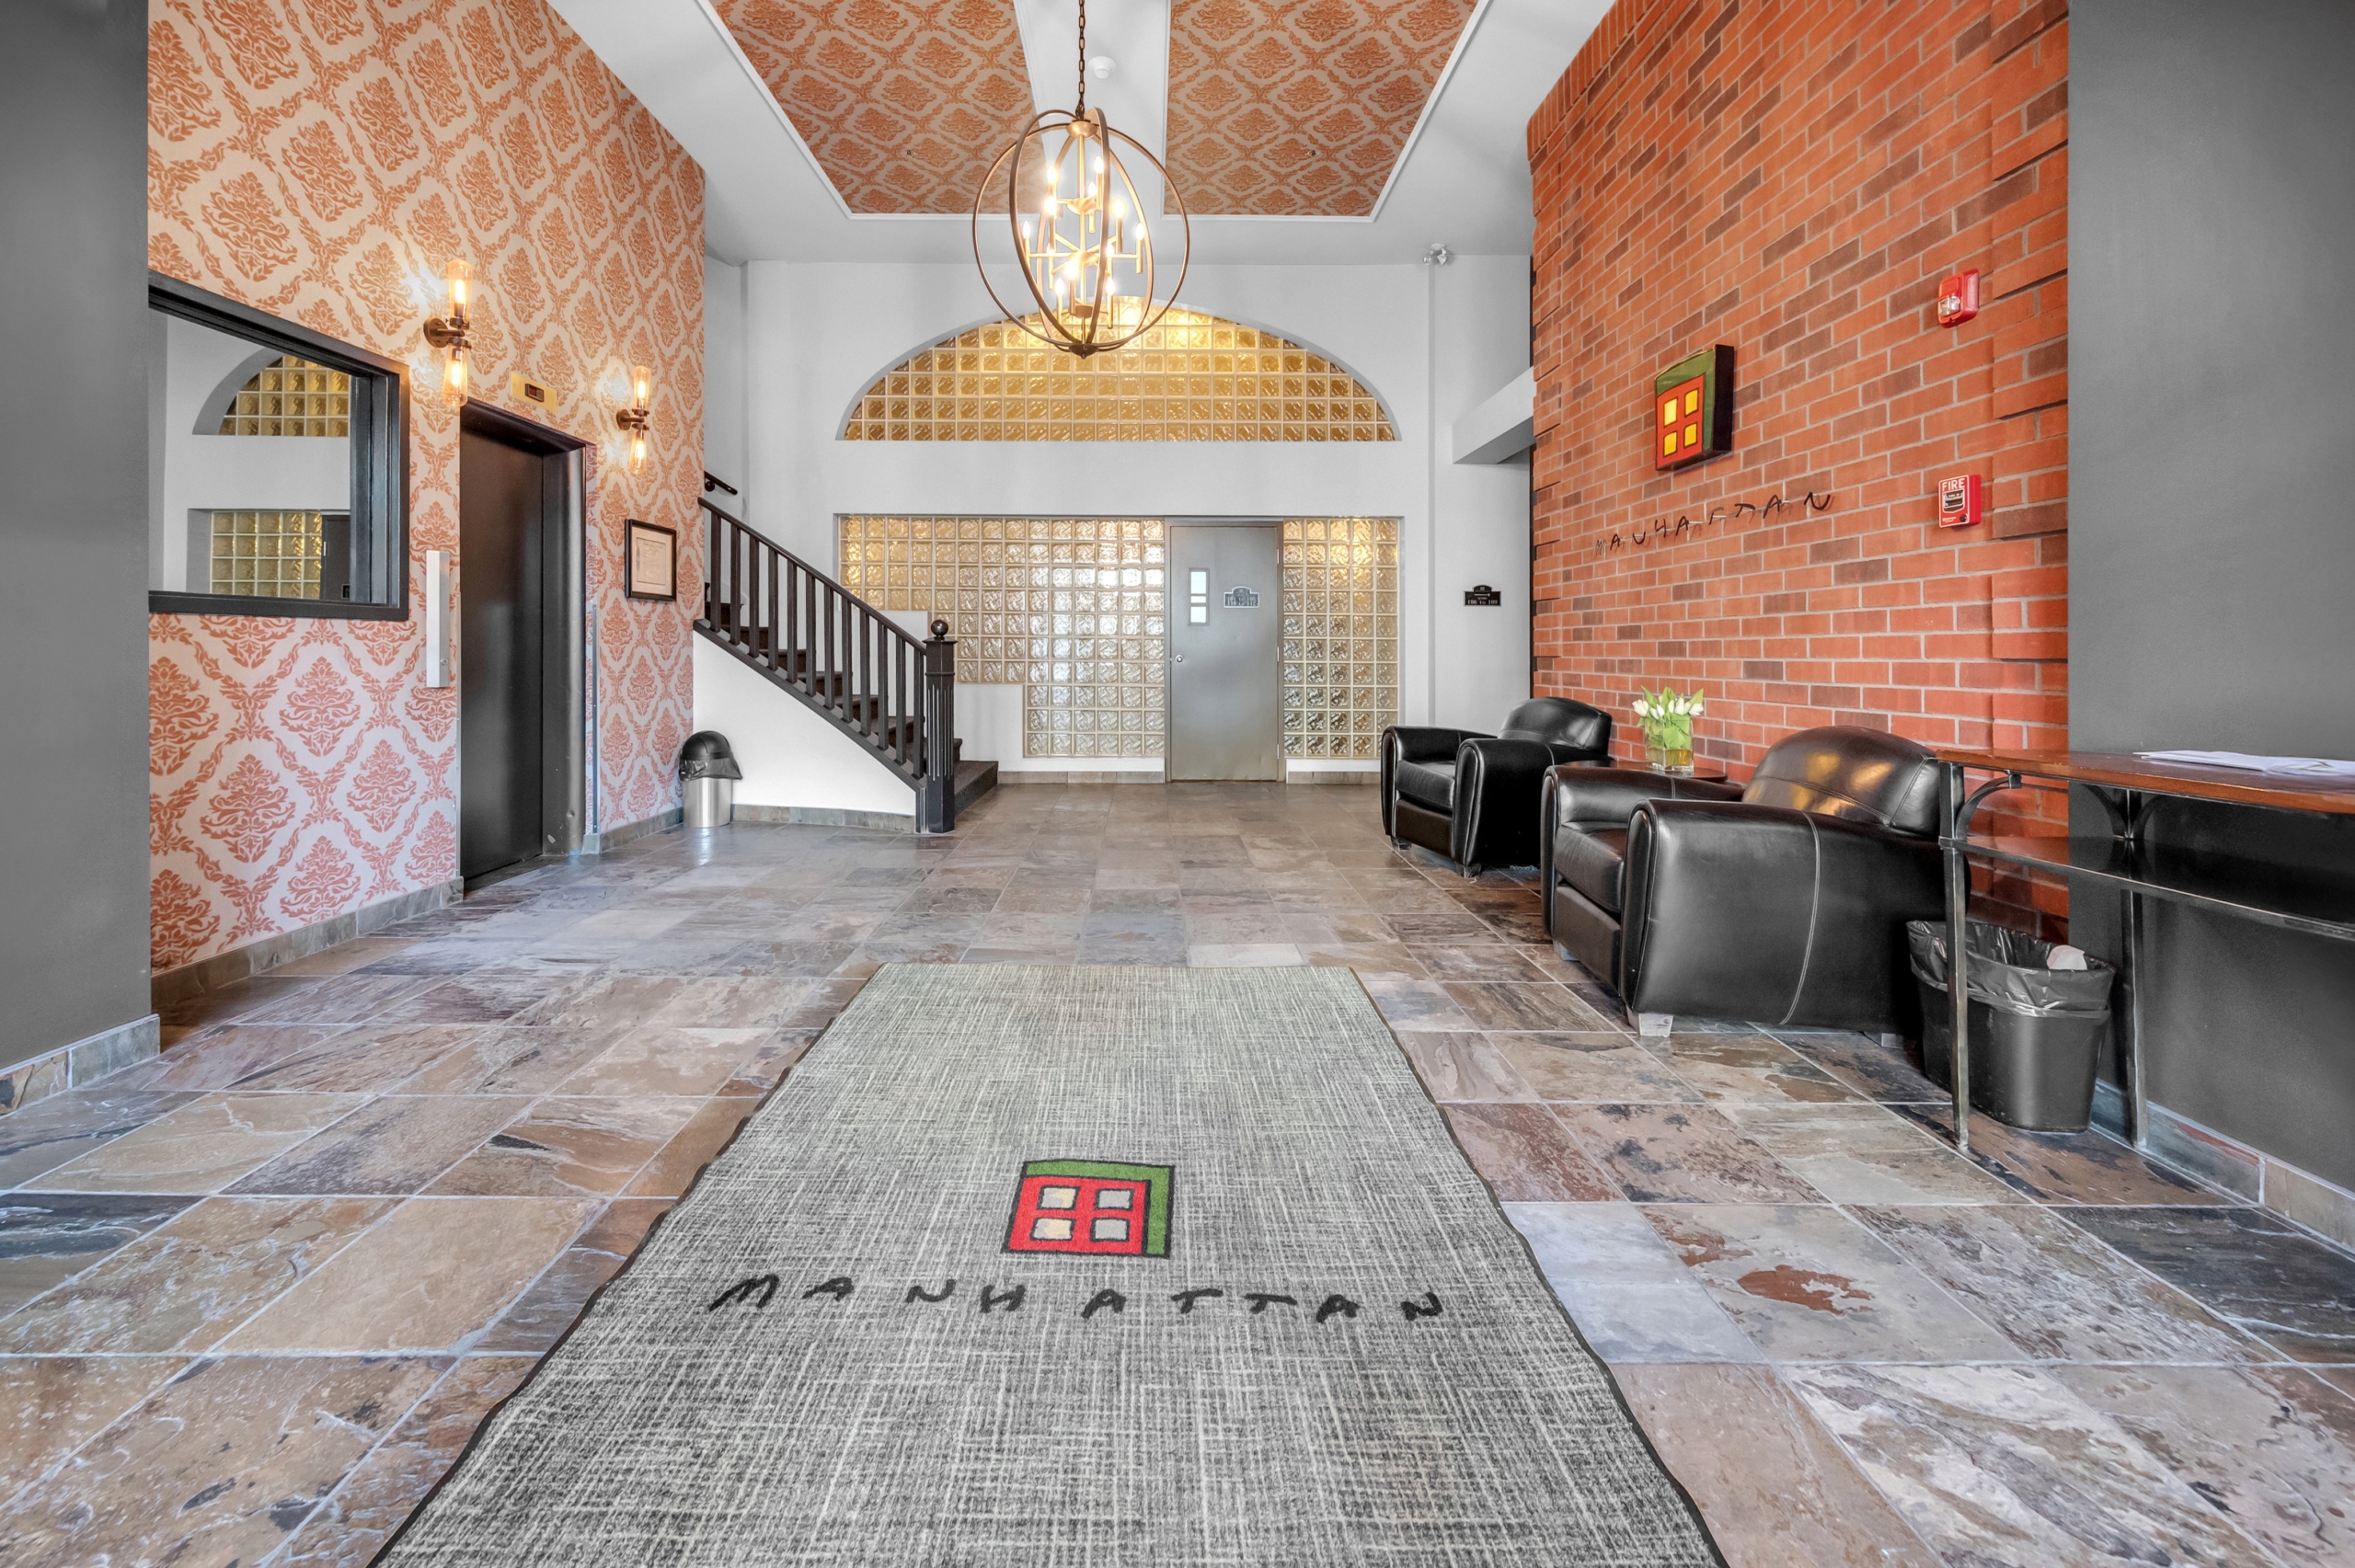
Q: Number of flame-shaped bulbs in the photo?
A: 12